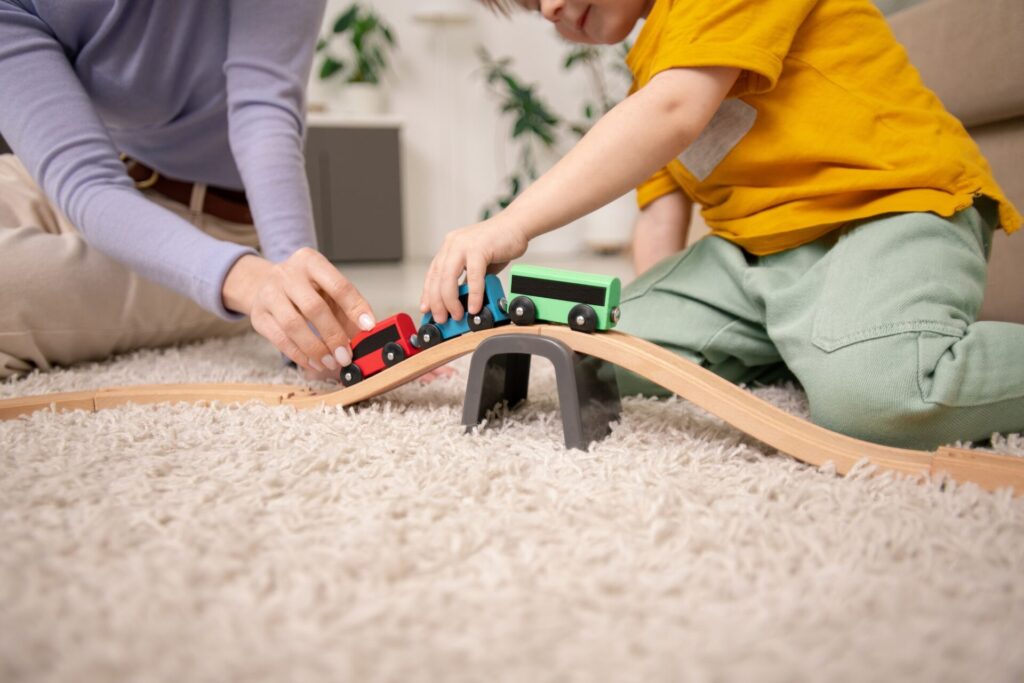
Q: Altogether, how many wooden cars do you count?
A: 3